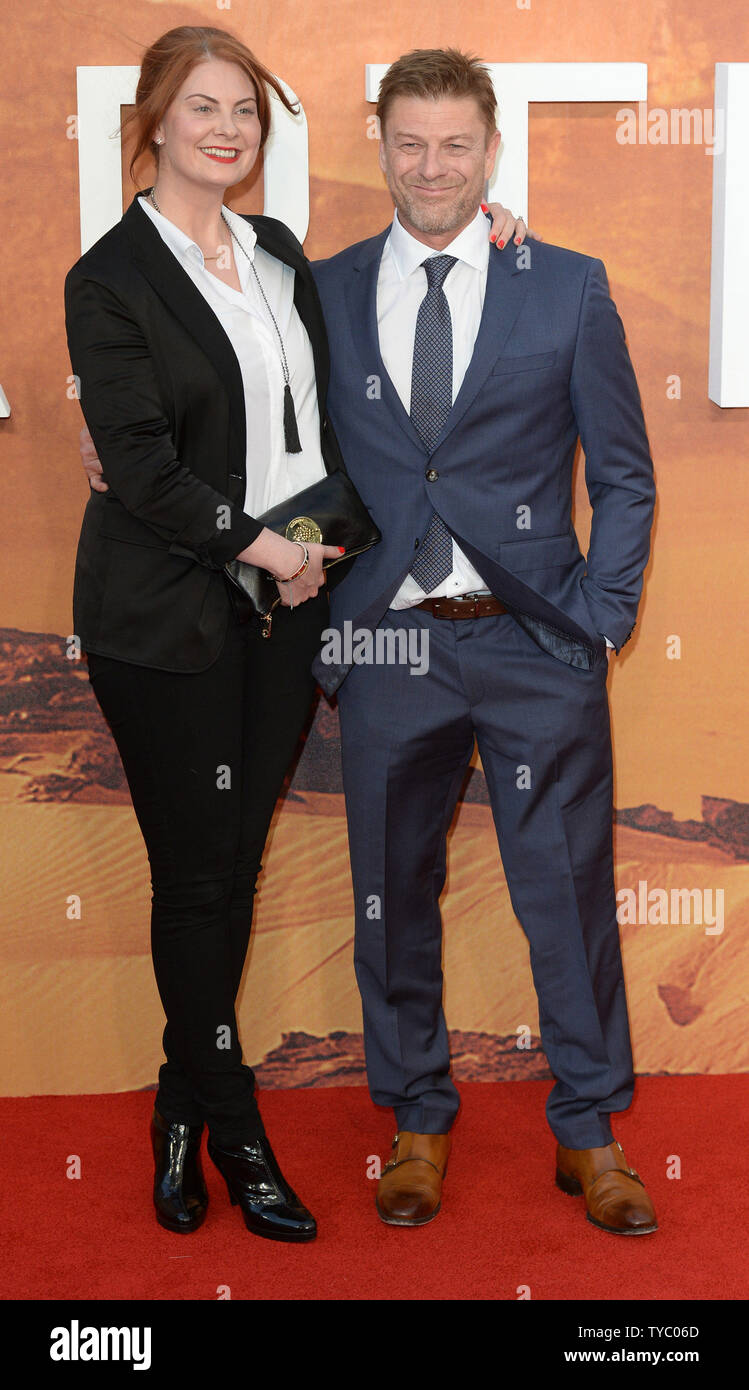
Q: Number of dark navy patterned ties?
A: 1